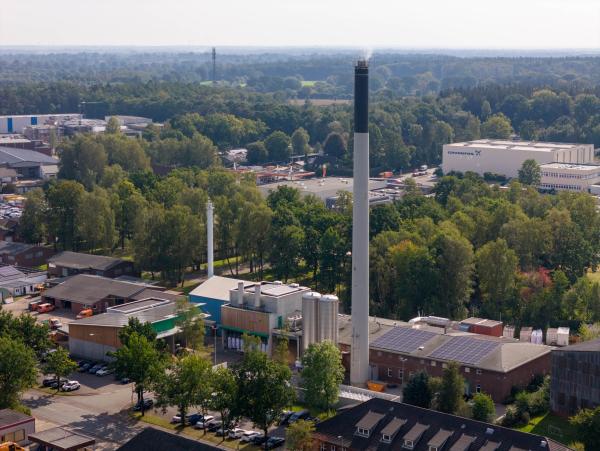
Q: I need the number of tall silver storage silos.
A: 2